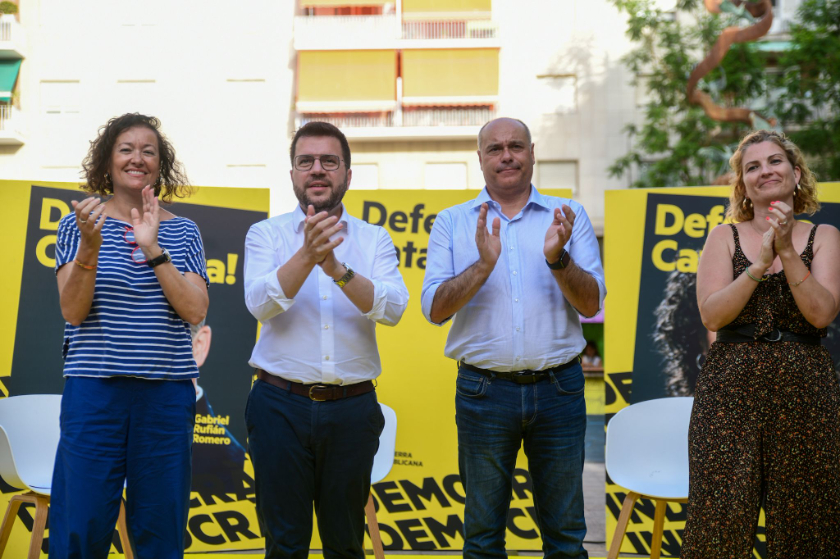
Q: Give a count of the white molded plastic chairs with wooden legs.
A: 3